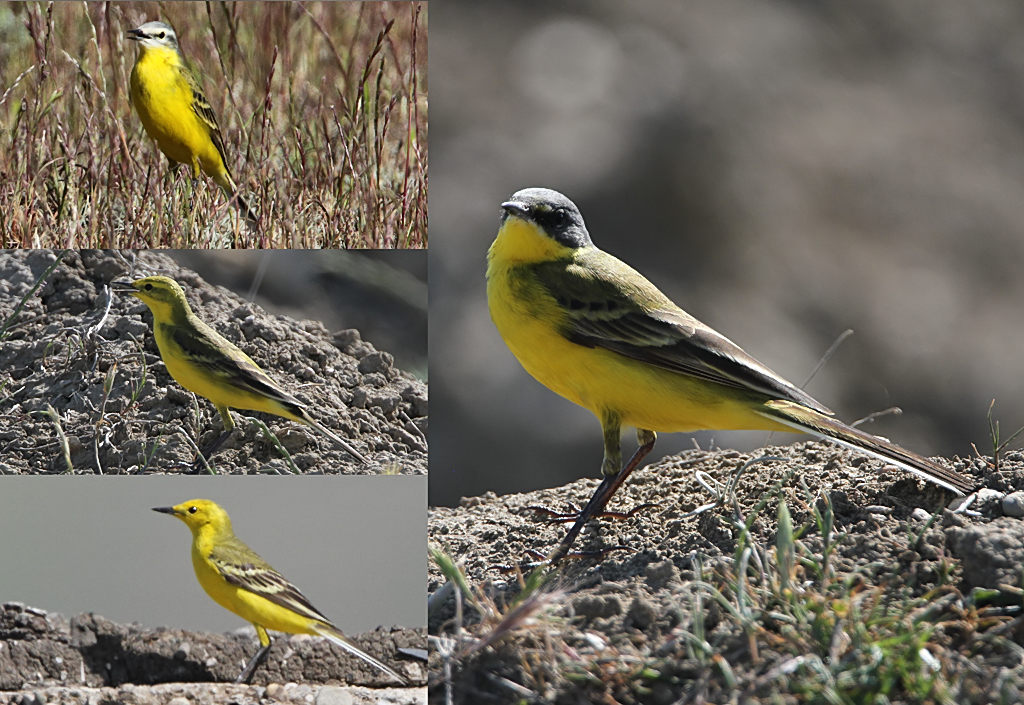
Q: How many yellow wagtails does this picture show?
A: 4